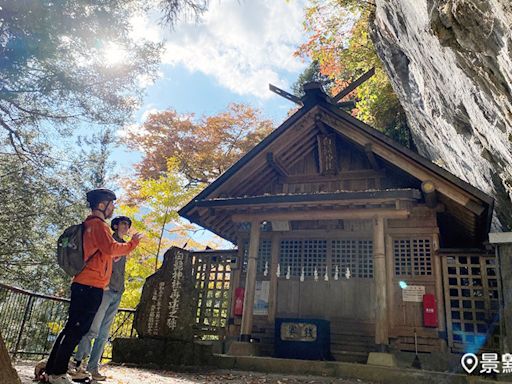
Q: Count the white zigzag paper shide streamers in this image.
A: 8